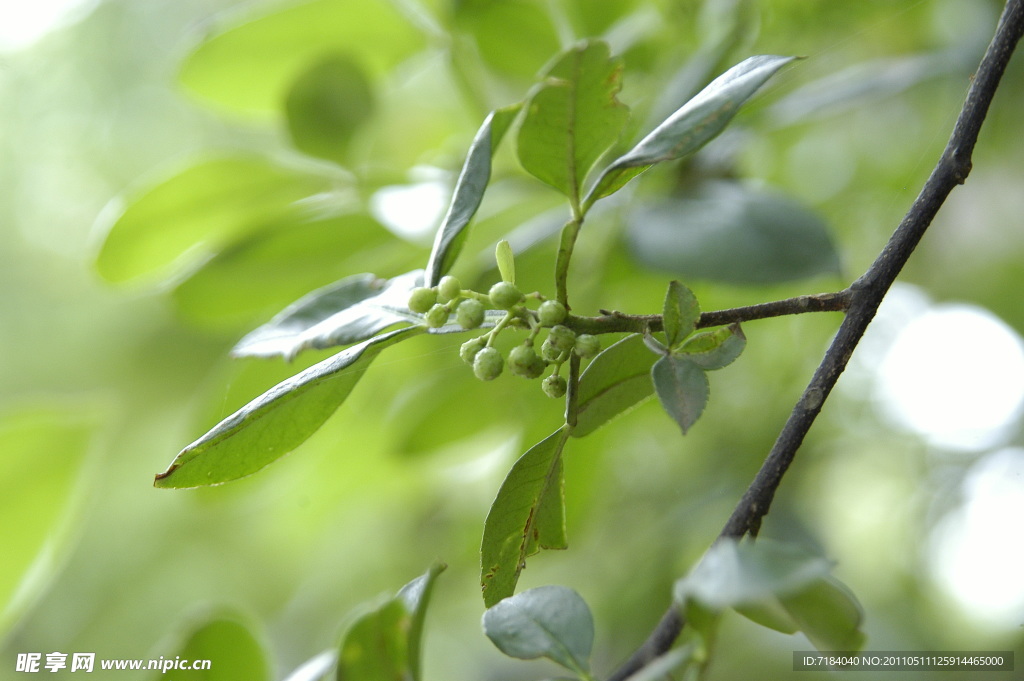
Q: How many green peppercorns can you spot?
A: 14